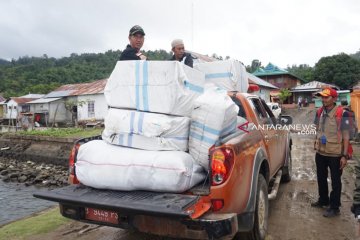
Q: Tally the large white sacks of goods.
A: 5